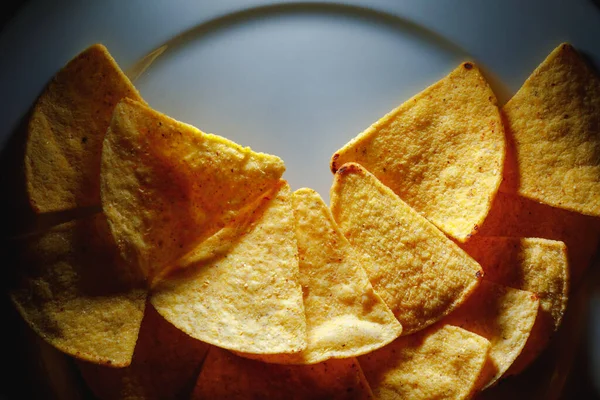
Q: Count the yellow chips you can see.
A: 14